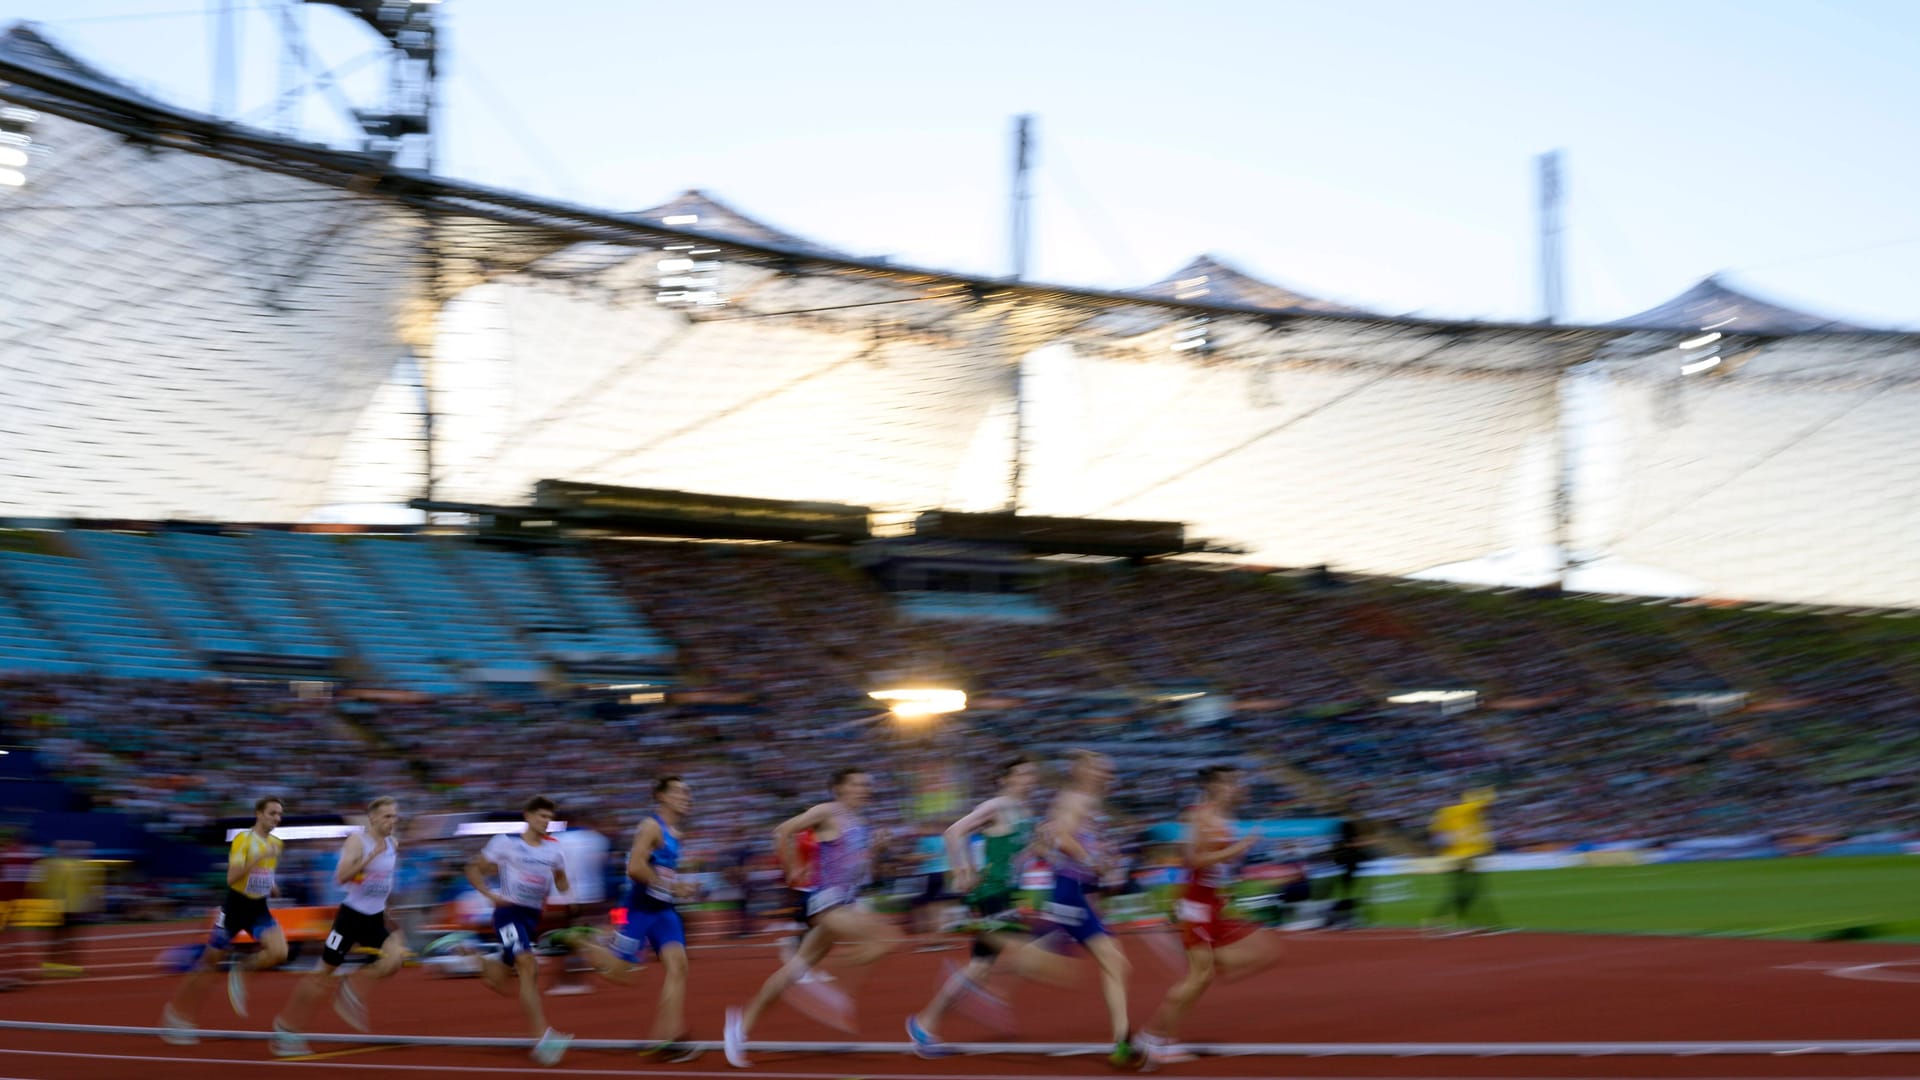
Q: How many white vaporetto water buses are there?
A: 0